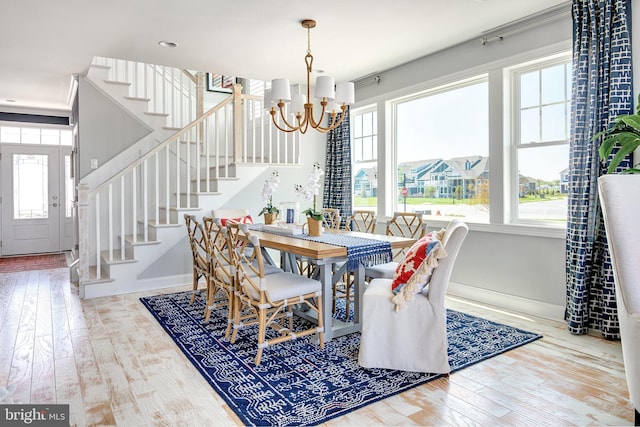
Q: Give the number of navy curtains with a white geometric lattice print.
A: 2